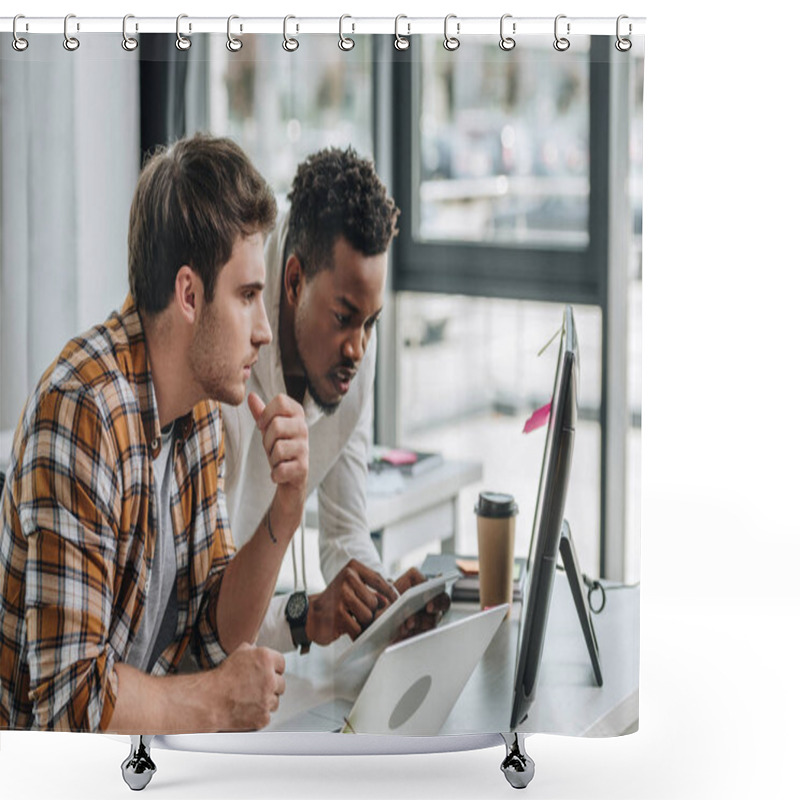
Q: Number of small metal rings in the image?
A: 12